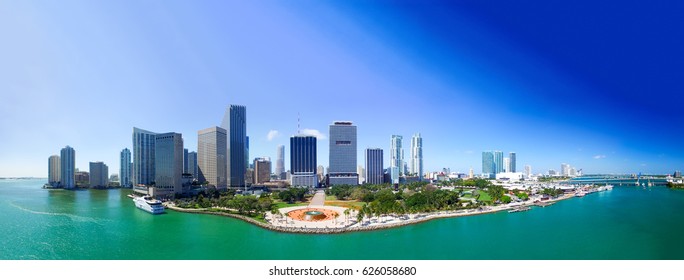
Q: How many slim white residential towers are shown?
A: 2